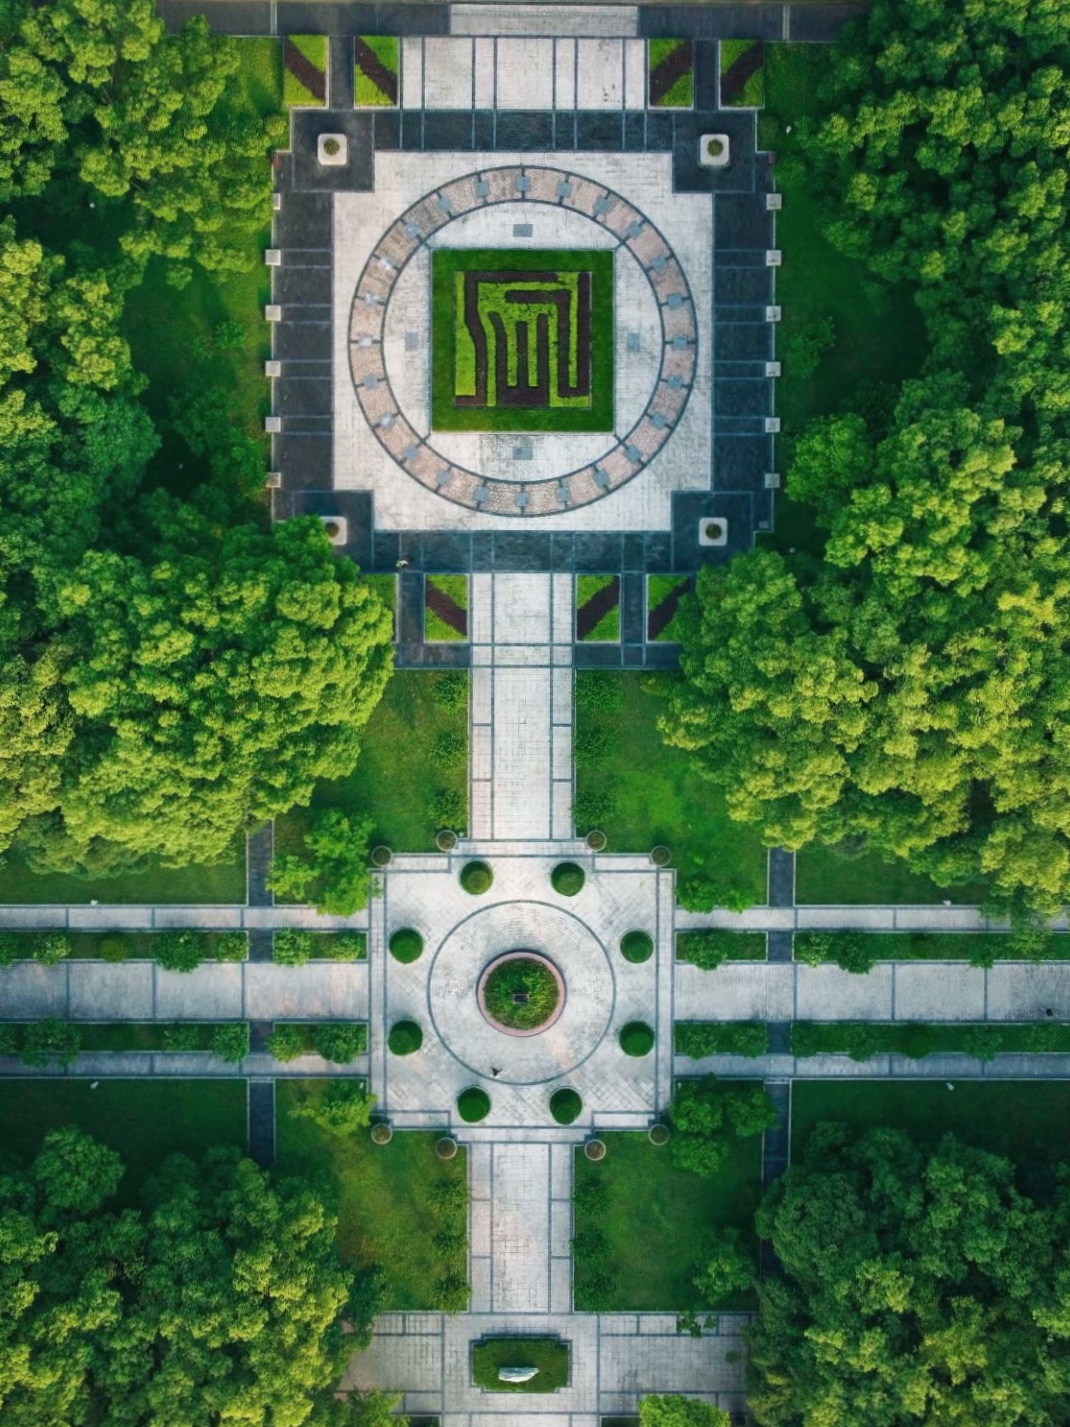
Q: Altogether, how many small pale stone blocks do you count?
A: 12